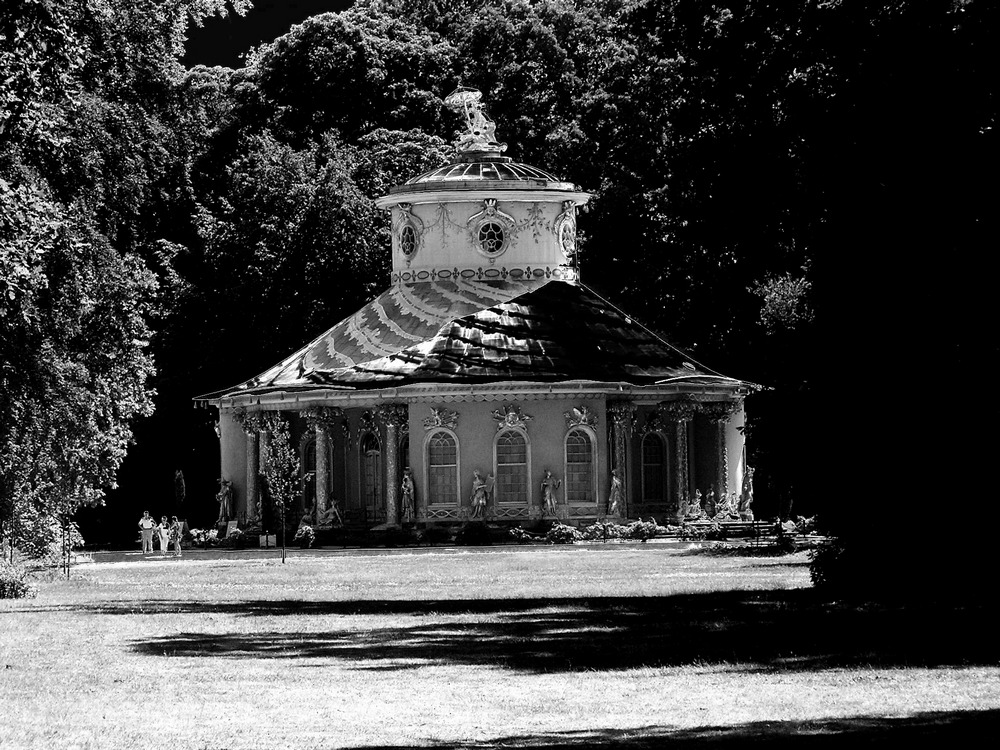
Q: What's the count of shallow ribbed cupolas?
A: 1